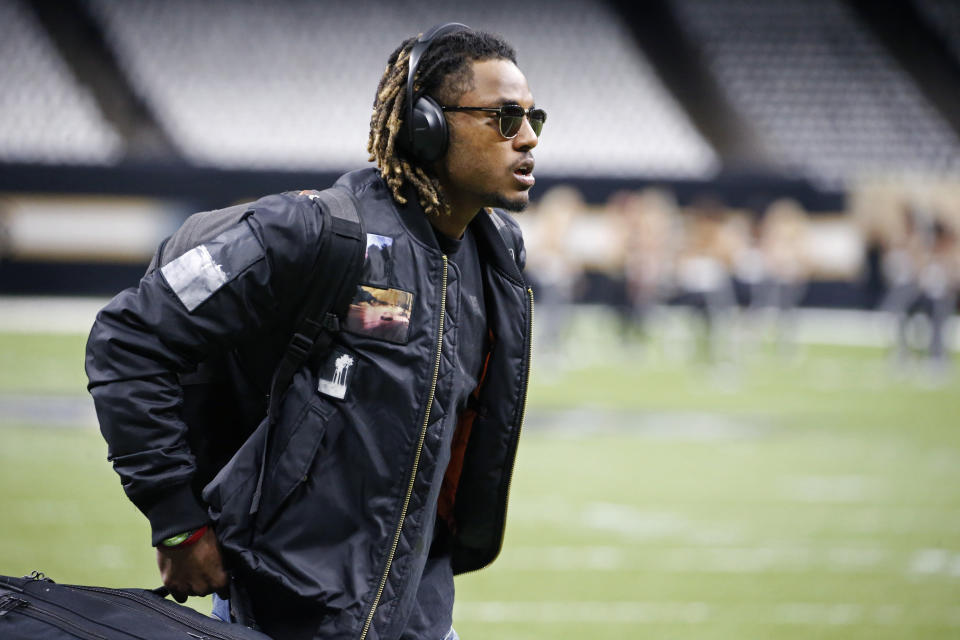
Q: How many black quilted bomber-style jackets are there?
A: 1